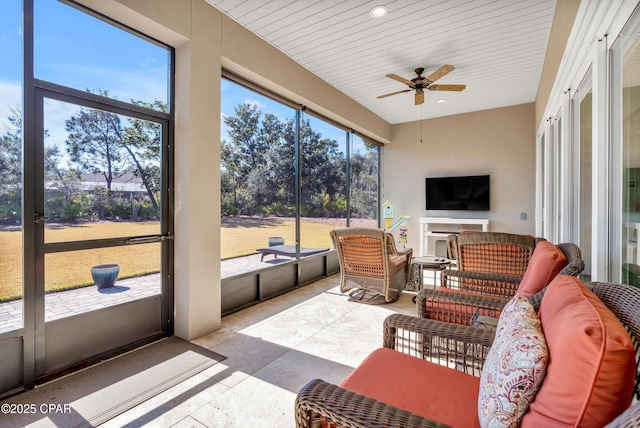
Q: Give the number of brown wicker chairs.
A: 4